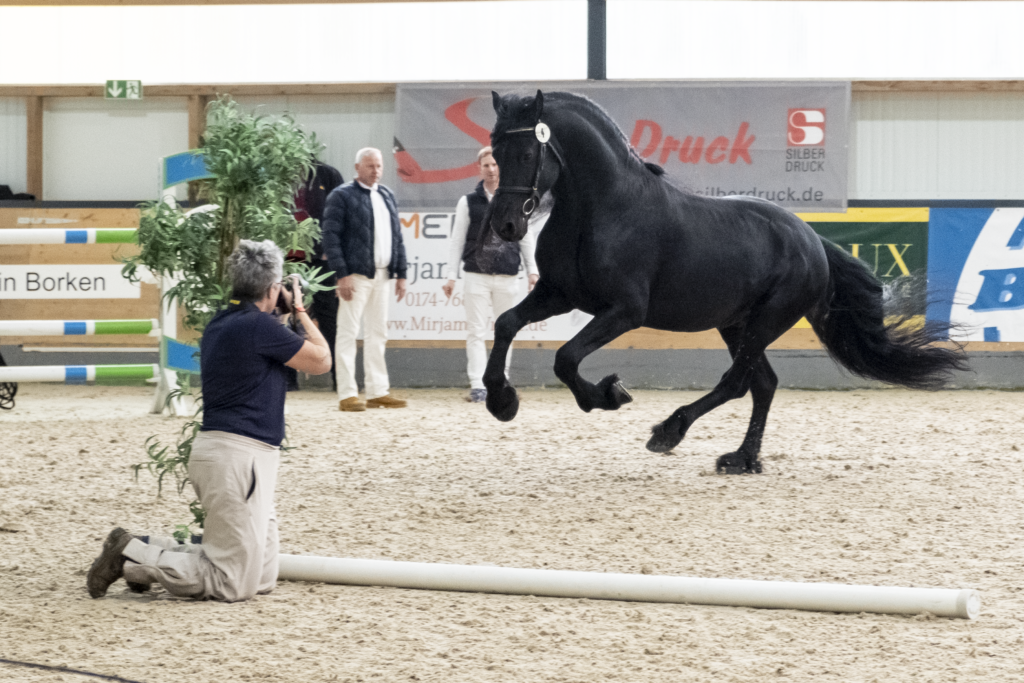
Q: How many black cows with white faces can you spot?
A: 0